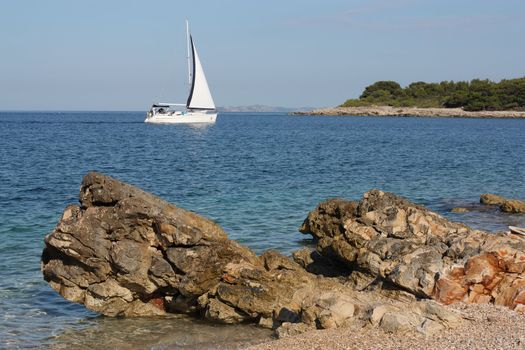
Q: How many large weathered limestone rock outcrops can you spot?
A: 2